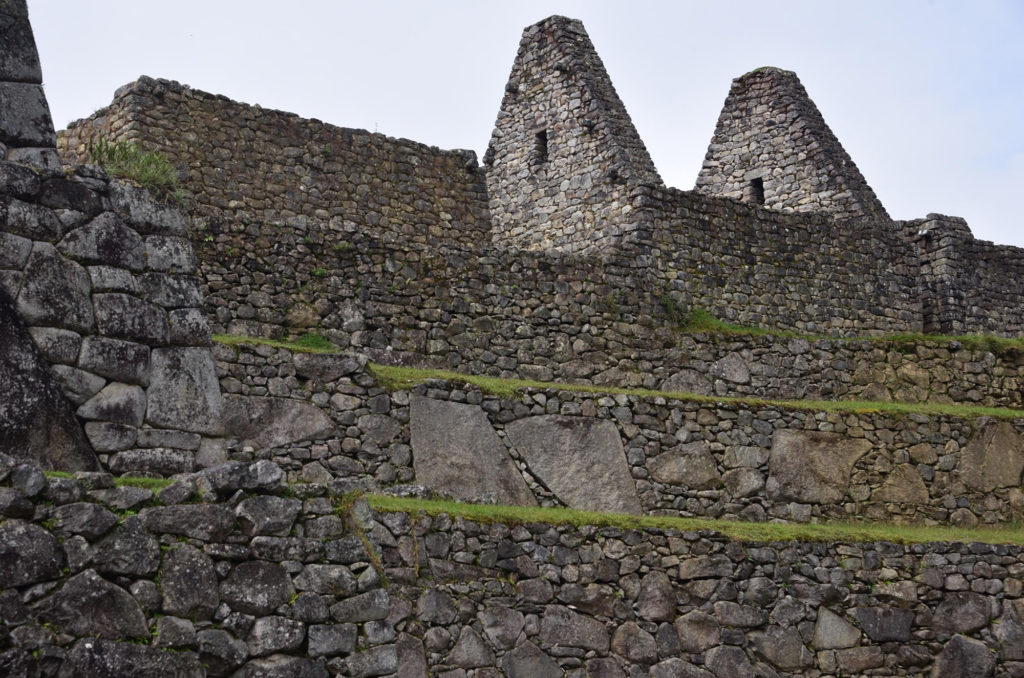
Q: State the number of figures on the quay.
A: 0